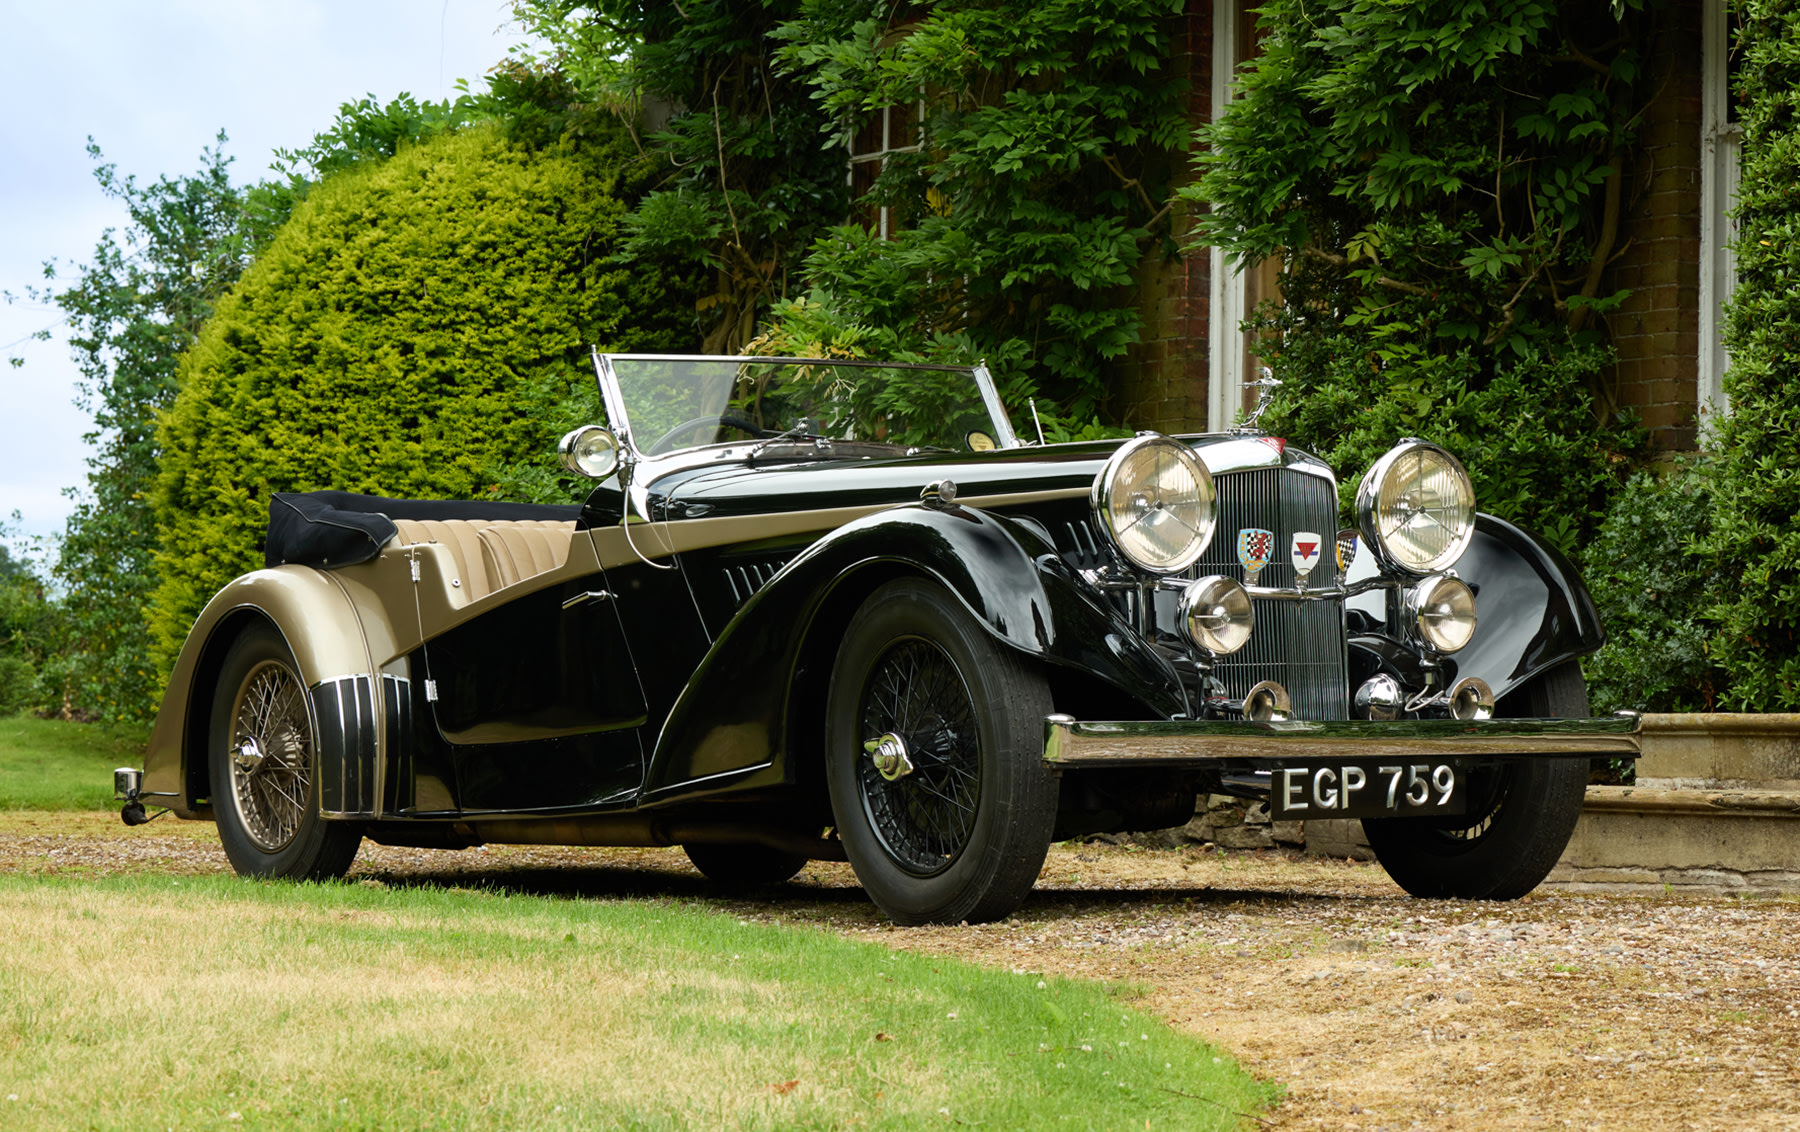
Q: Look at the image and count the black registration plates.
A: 1